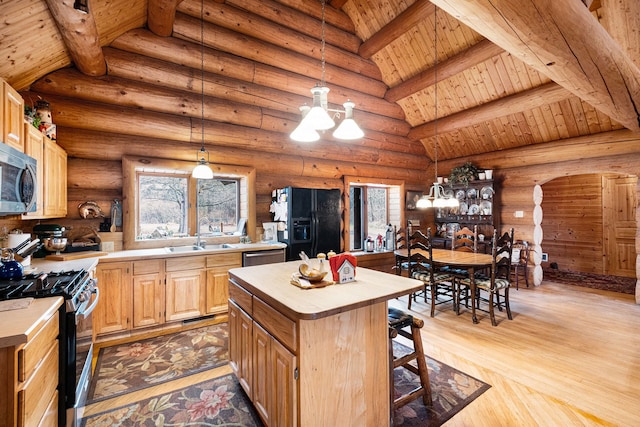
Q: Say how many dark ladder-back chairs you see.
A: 4